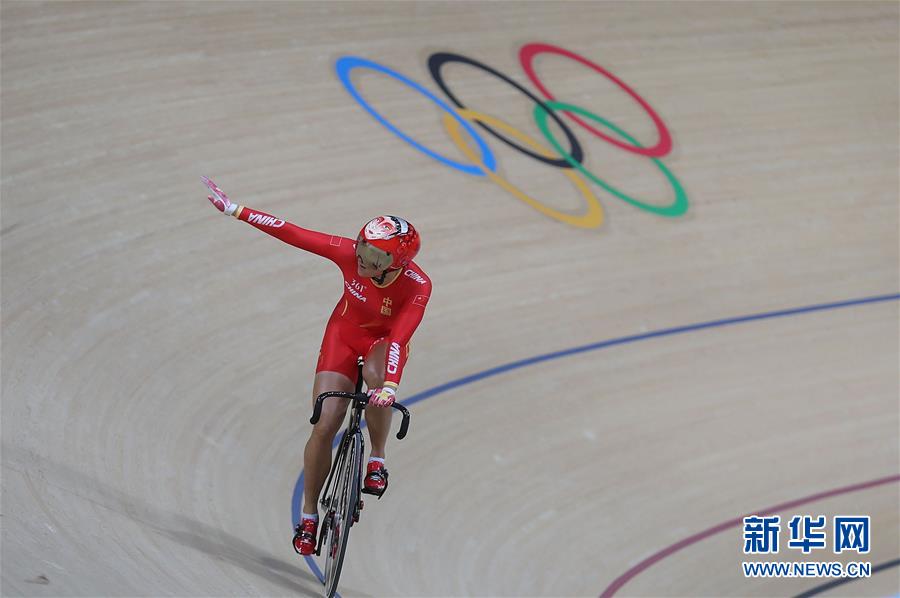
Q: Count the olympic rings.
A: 5